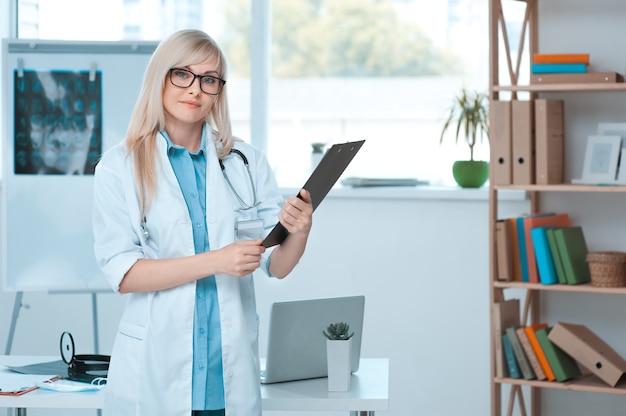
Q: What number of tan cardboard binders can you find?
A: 5